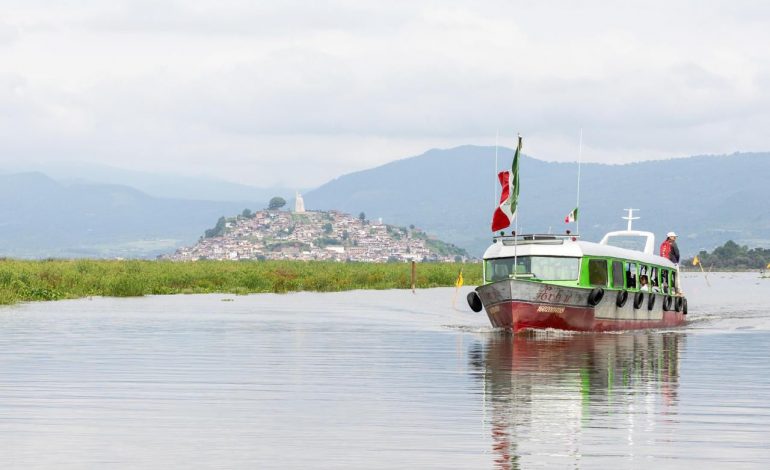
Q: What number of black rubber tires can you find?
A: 8